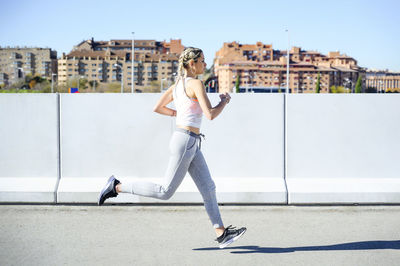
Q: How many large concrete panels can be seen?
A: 3